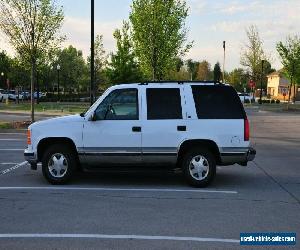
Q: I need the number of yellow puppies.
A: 0